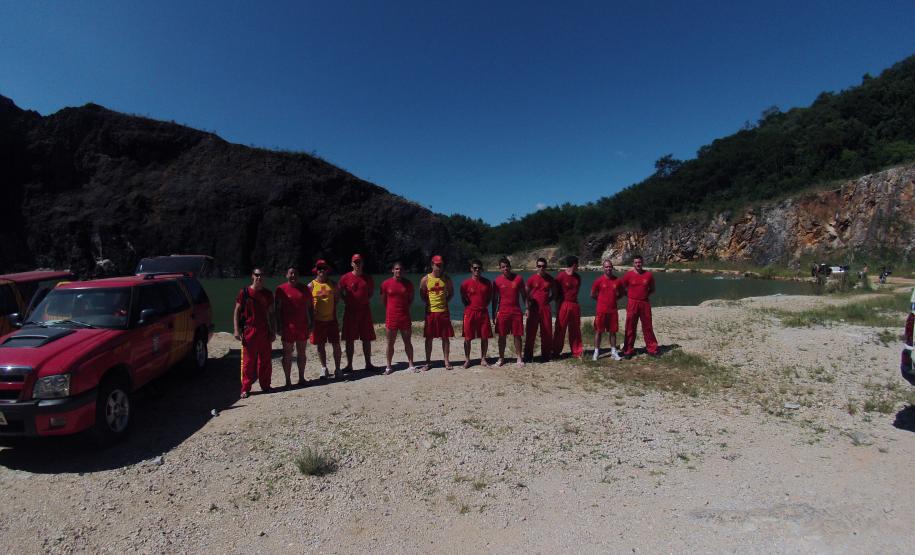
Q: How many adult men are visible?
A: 12